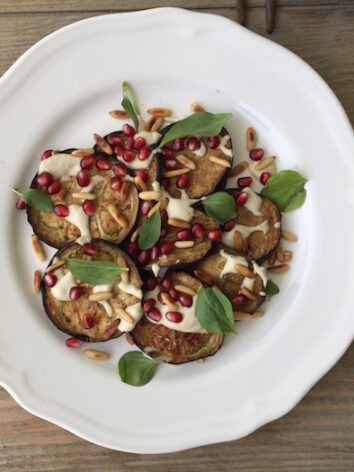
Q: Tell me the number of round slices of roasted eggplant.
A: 8